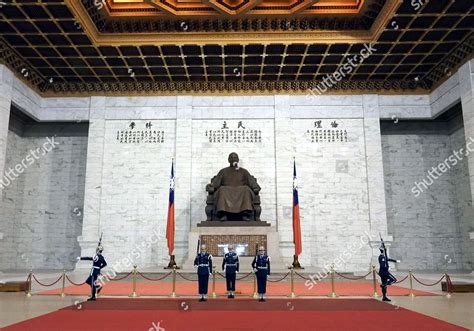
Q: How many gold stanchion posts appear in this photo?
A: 11